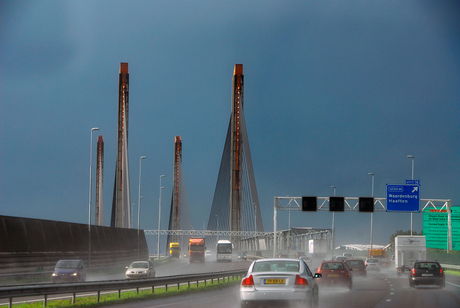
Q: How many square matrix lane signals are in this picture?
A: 3